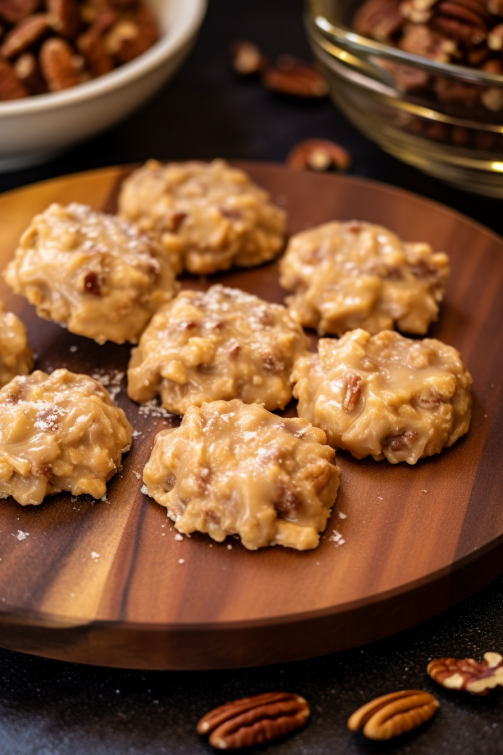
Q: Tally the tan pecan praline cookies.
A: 8